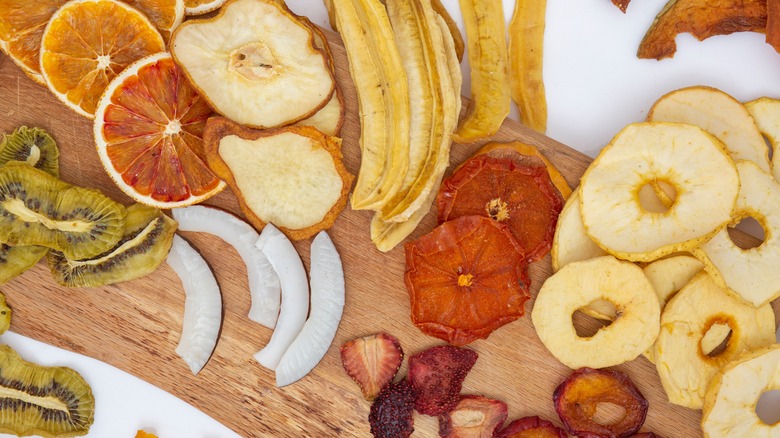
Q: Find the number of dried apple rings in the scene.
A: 9